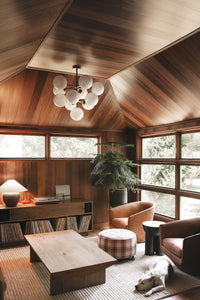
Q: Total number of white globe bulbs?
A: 11